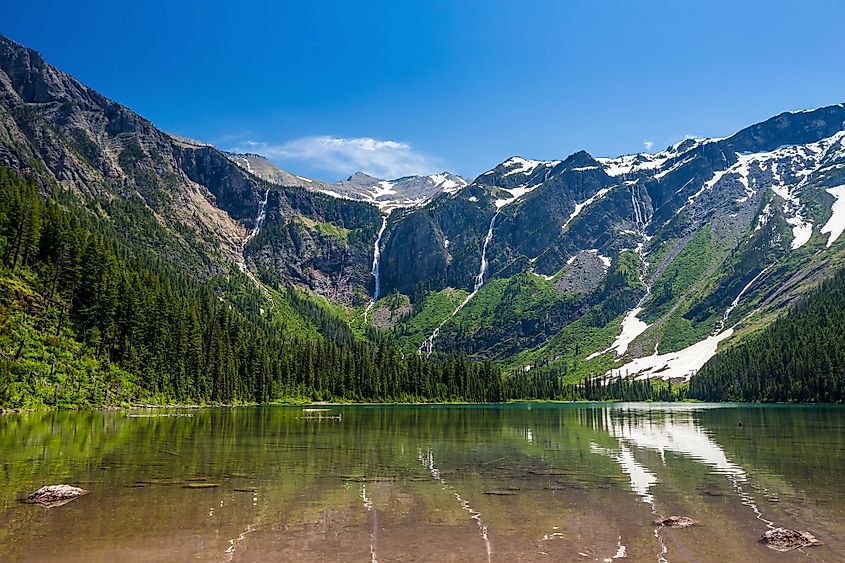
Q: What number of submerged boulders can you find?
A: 3